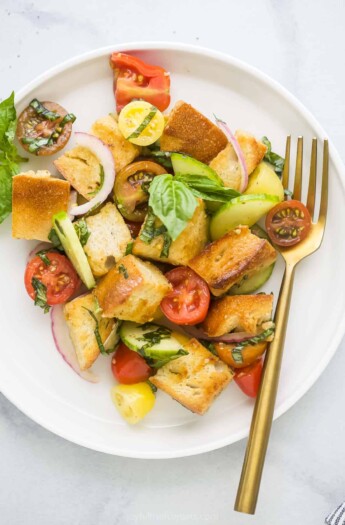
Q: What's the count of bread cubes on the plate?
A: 12